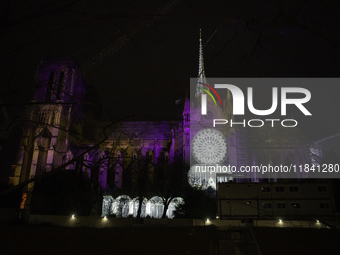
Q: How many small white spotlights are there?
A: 5